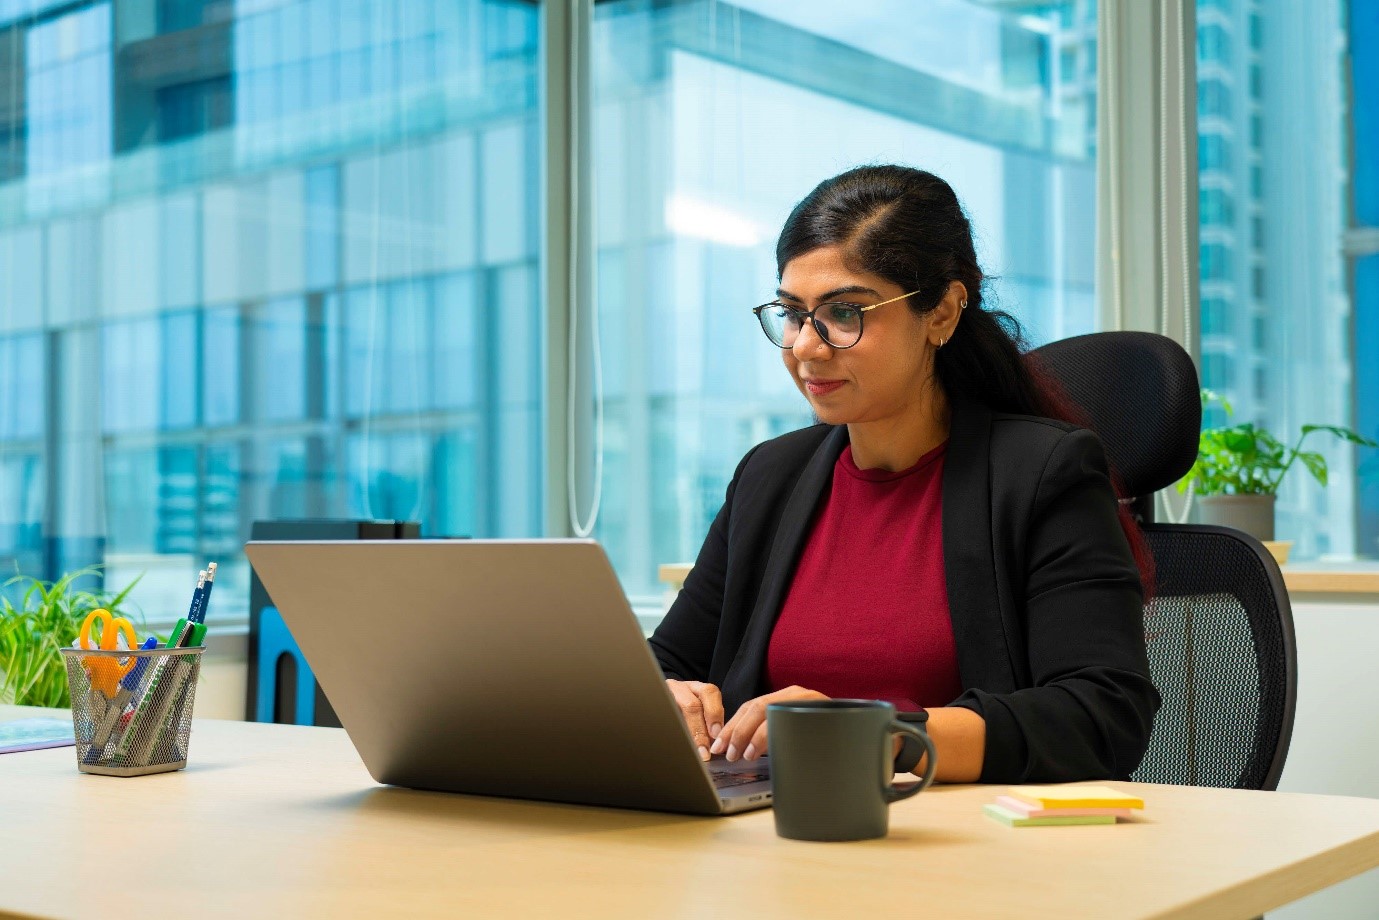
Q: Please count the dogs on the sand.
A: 0